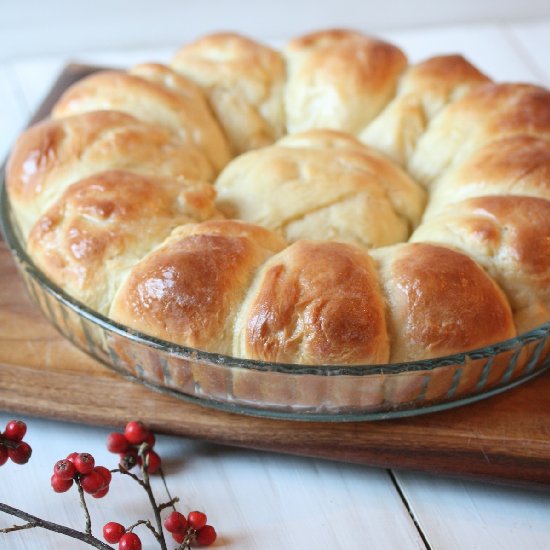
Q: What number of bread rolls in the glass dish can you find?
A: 13